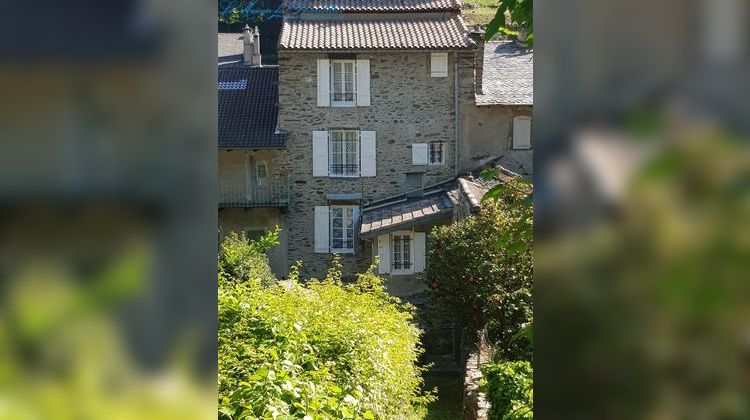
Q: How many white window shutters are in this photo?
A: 11